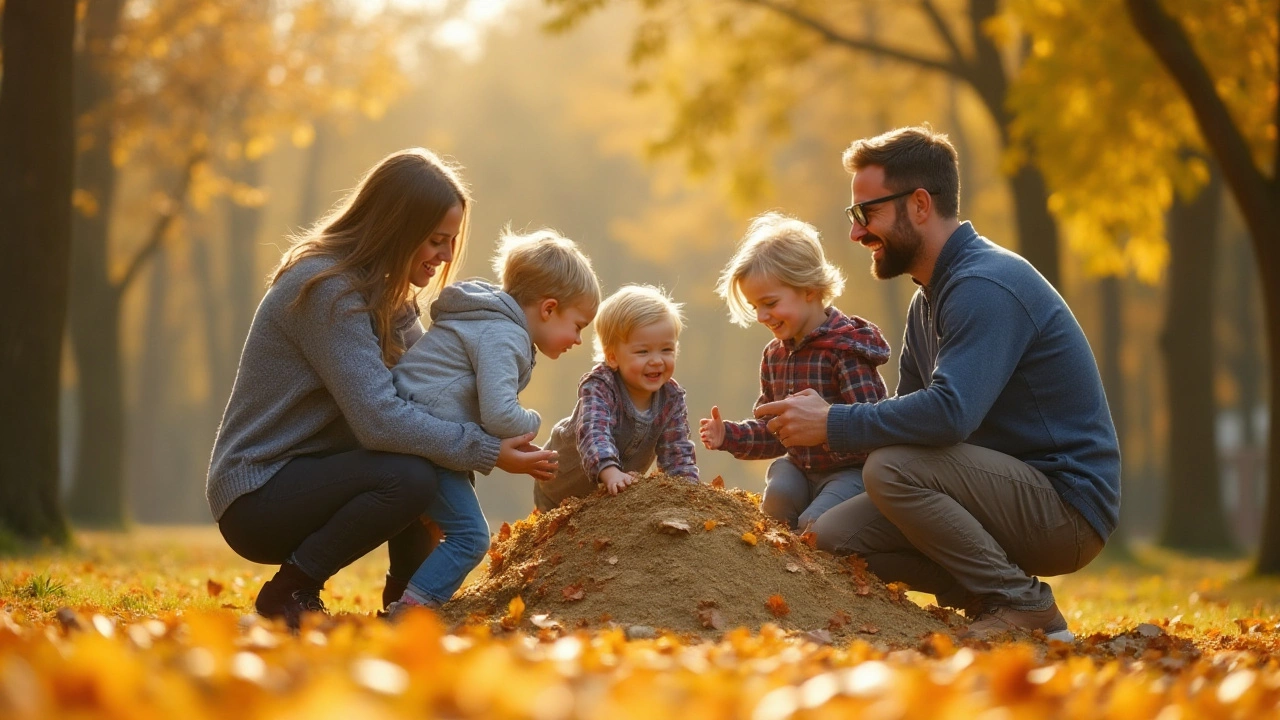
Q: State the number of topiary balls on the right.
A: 0